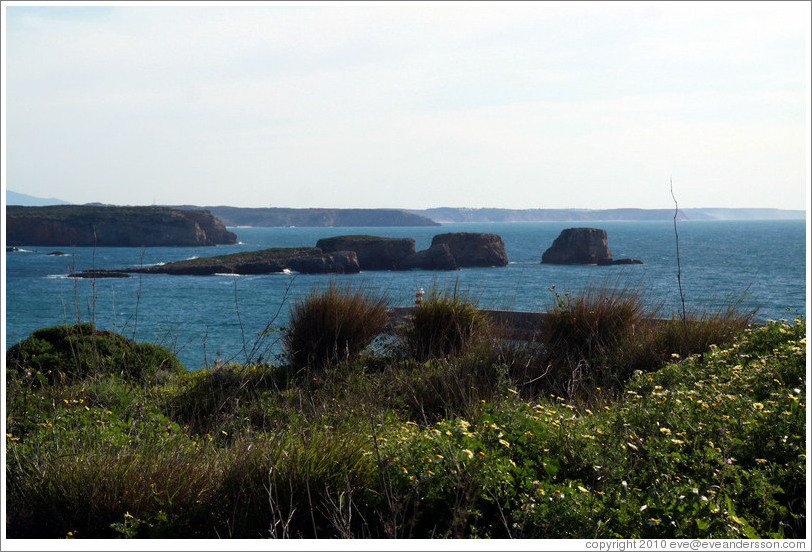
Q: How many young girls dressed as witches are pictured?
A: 0